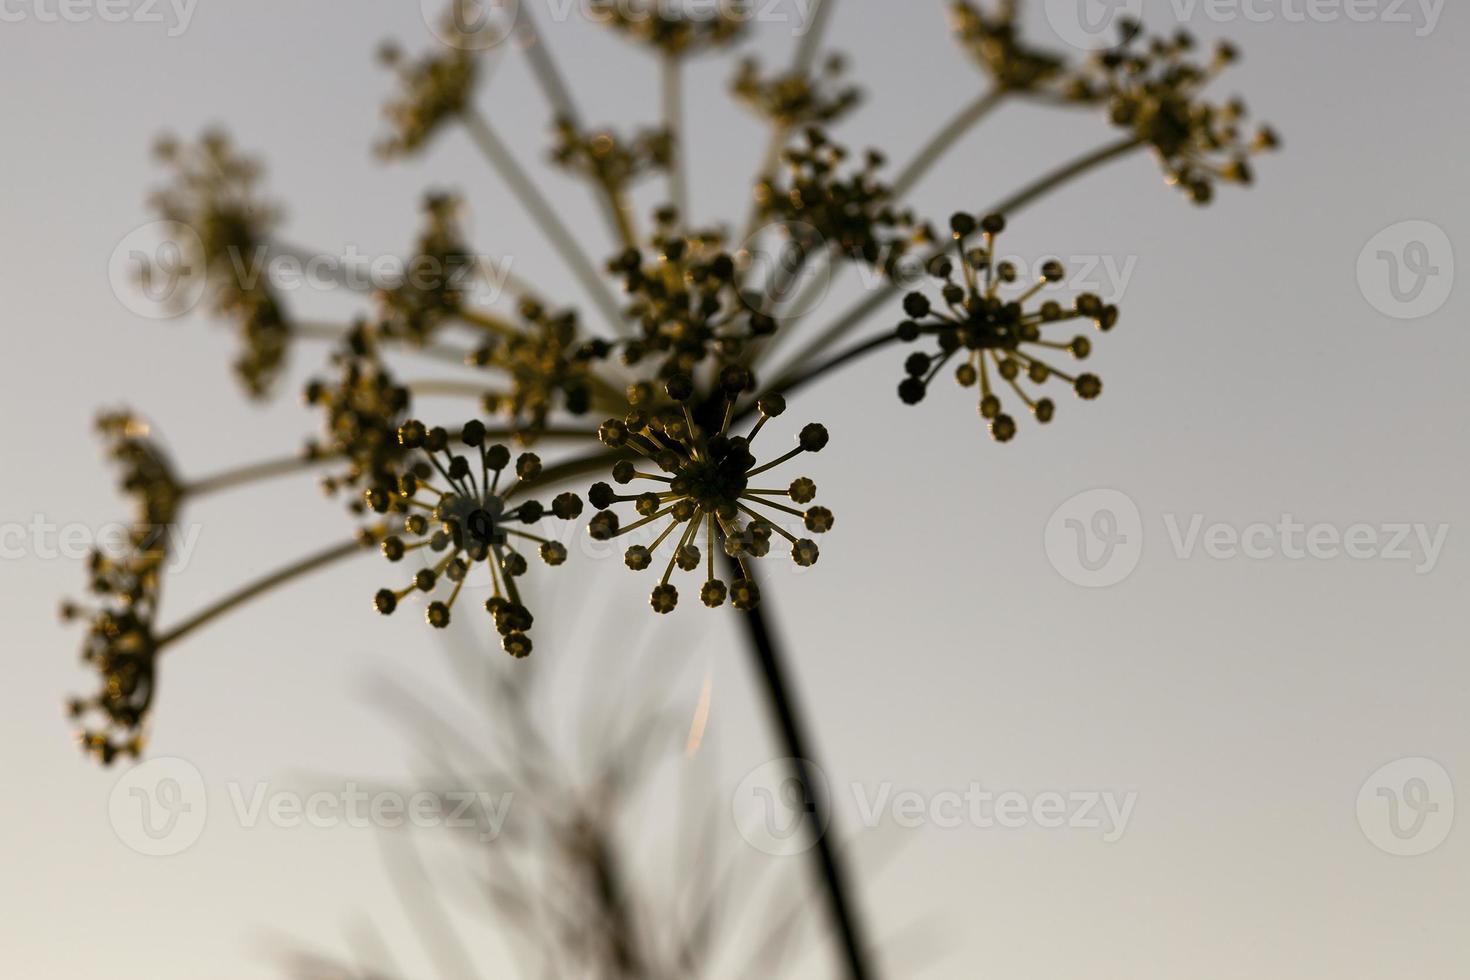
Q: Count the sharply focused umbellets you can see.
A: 3